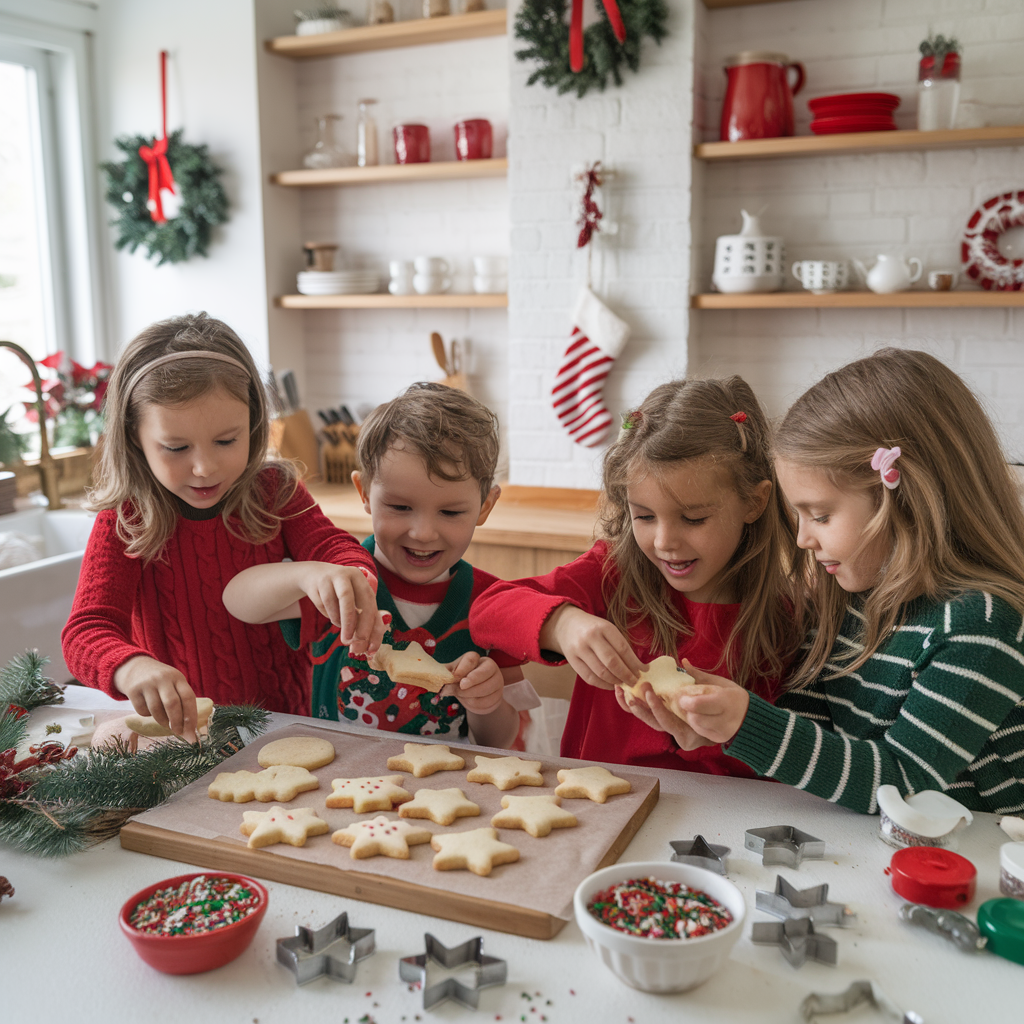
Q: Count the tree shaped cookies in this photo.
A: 1